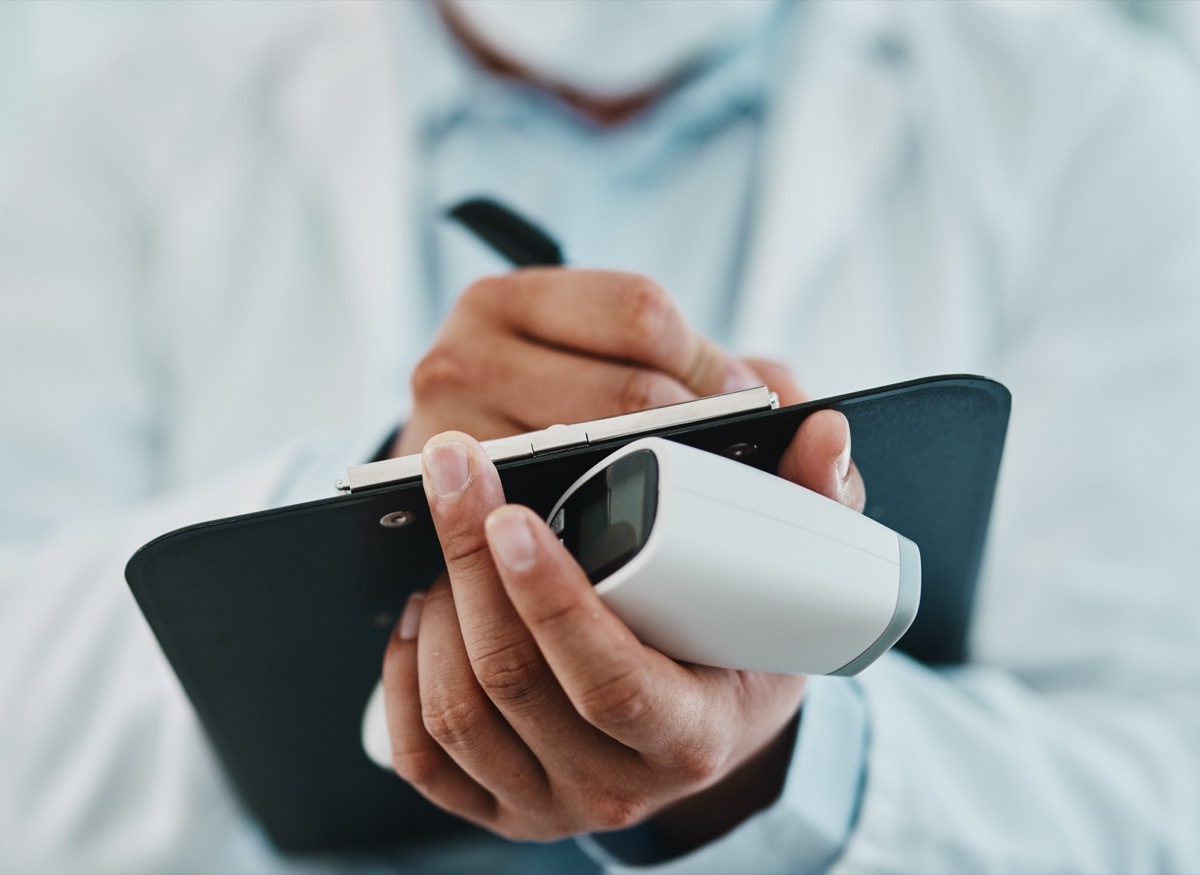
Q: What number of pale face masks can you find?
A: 1